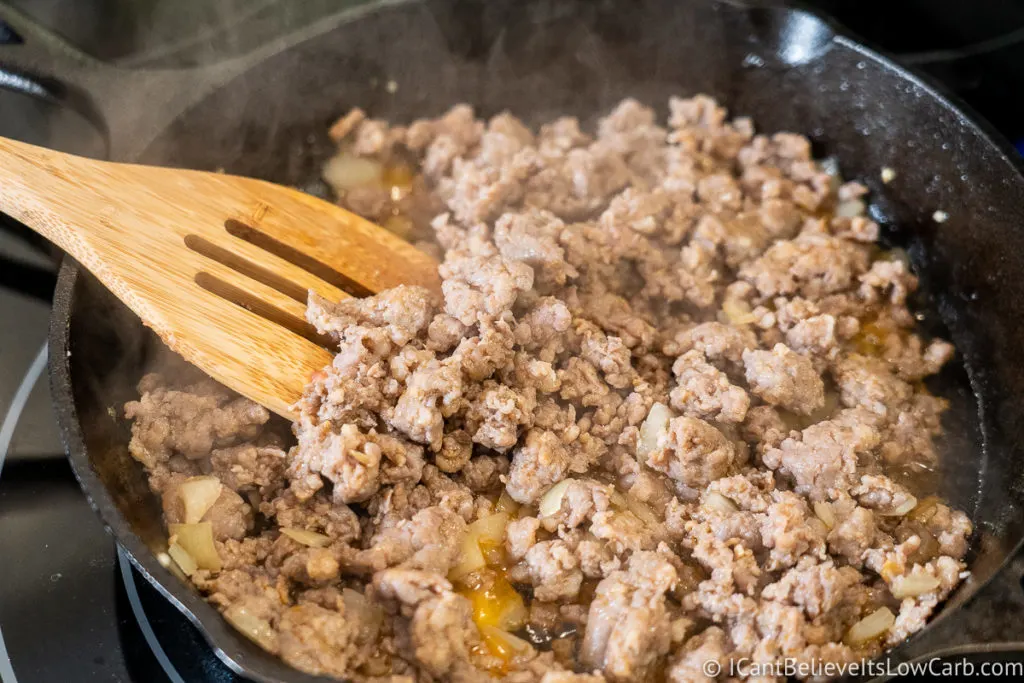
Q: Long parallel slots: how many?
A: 3